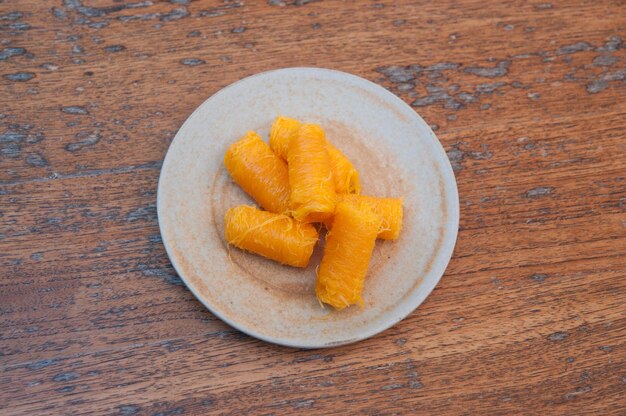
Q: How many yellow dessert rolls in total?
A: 6